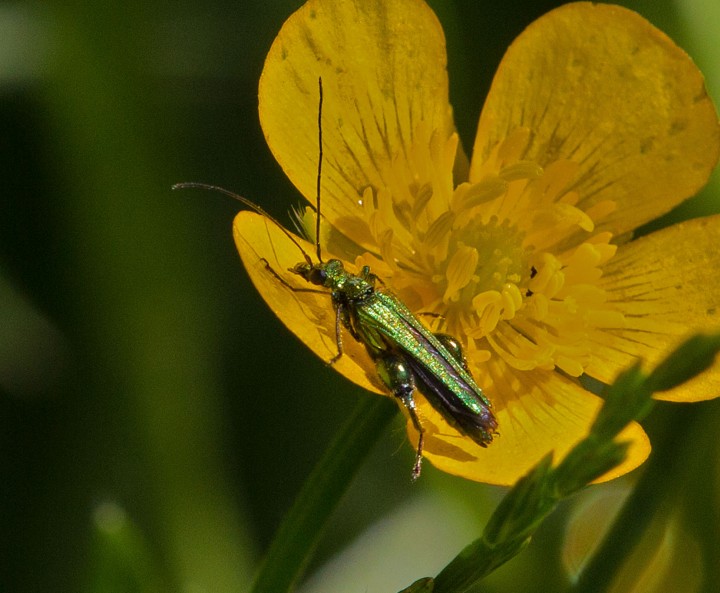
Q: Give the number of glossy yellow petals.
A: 5